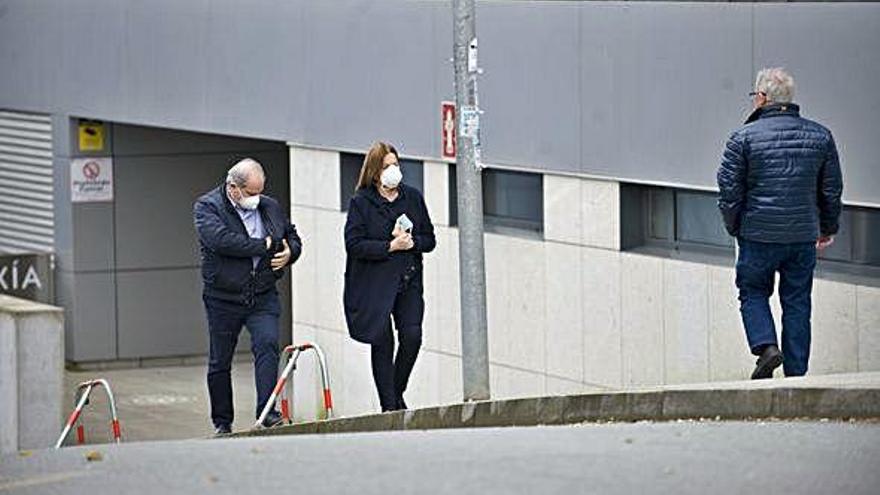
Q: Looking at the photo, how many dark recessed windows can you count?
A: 3